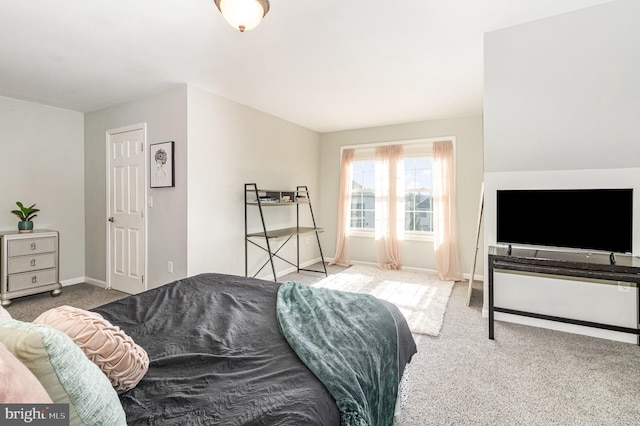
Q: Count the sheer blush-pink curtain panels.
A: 3